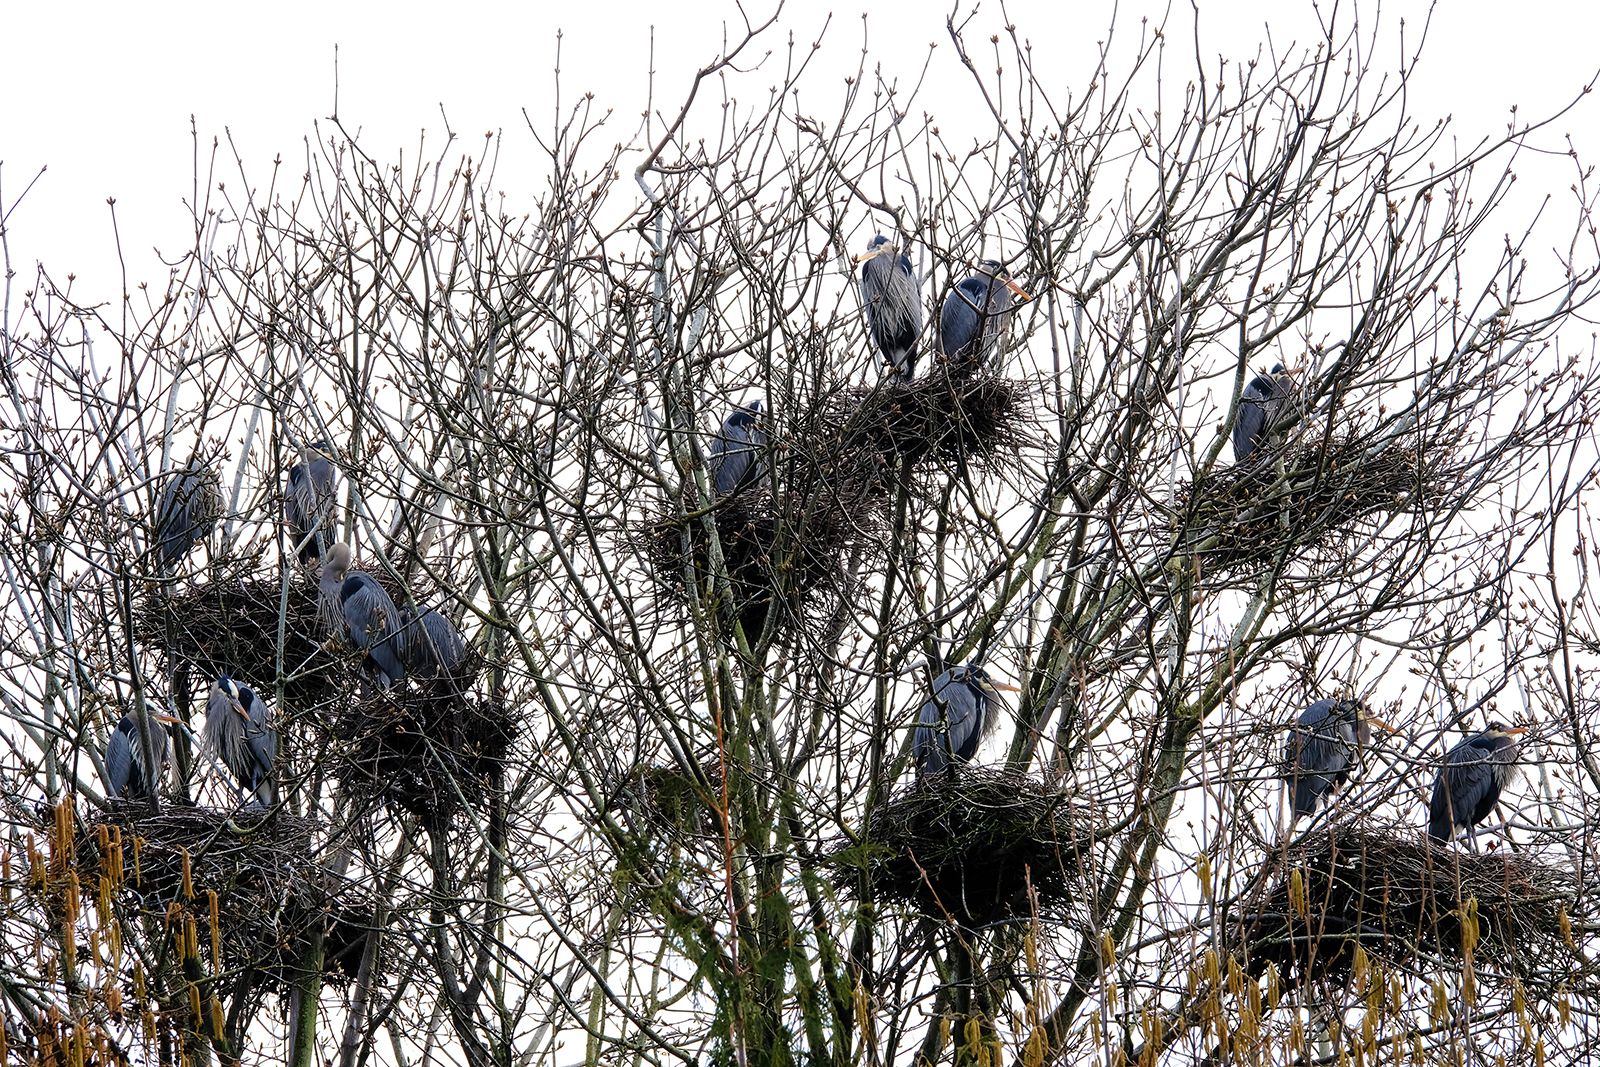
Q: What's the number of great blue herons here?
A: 13